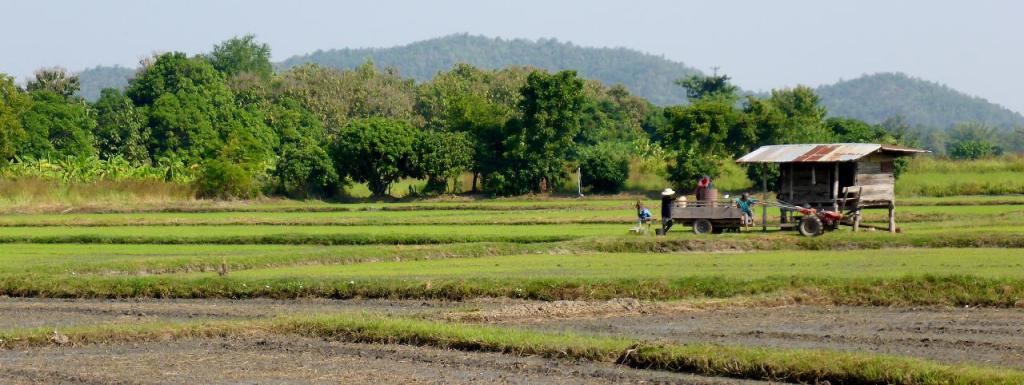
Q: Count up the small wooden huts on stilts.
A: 1